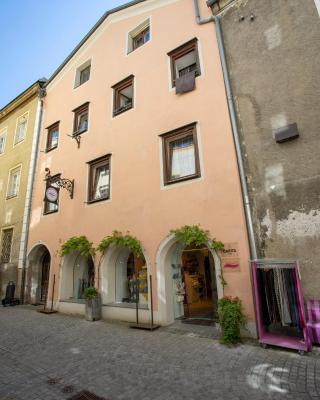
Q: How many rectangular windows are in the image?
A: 13